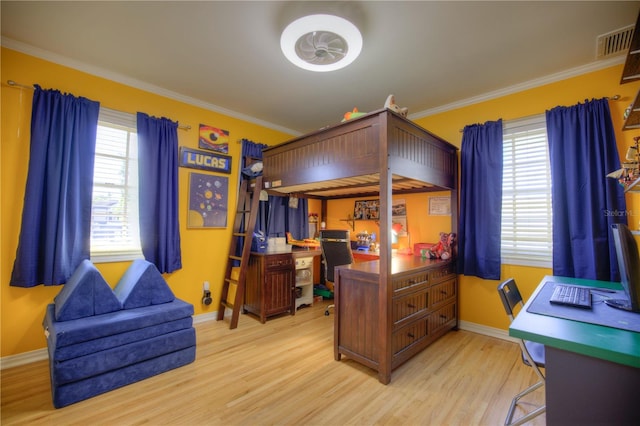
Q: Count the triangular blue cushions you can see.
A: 2